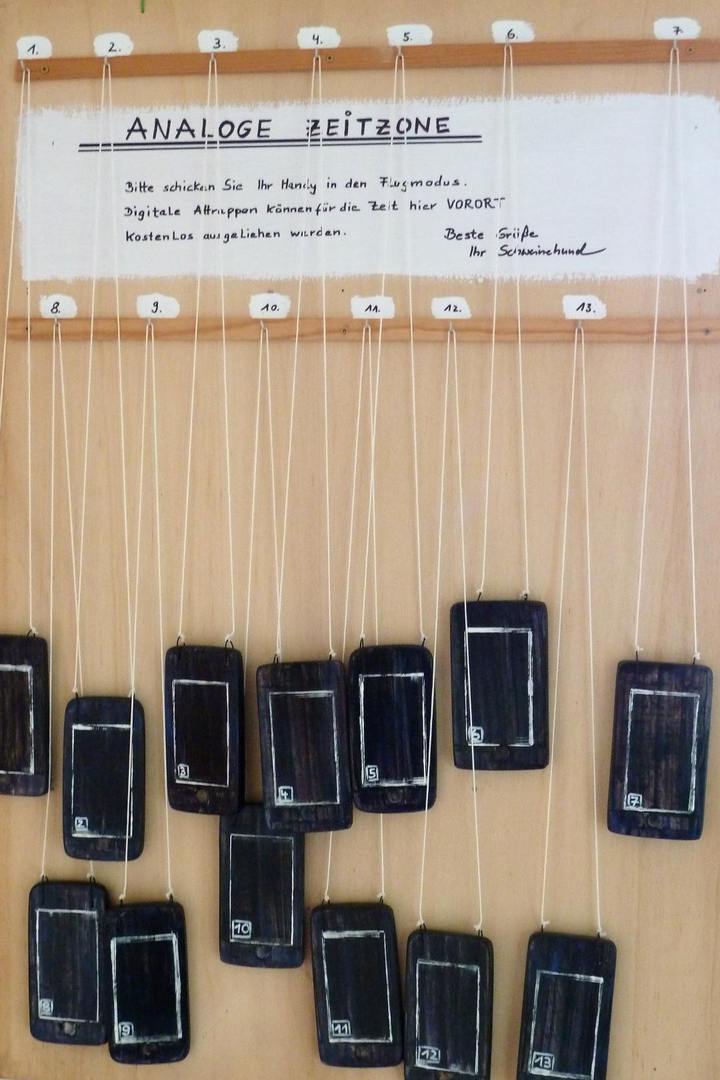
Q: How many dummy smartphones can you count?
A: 13